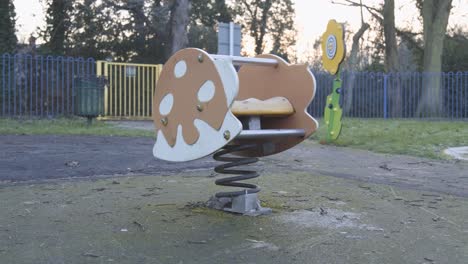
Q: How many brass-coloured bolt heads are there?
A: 4